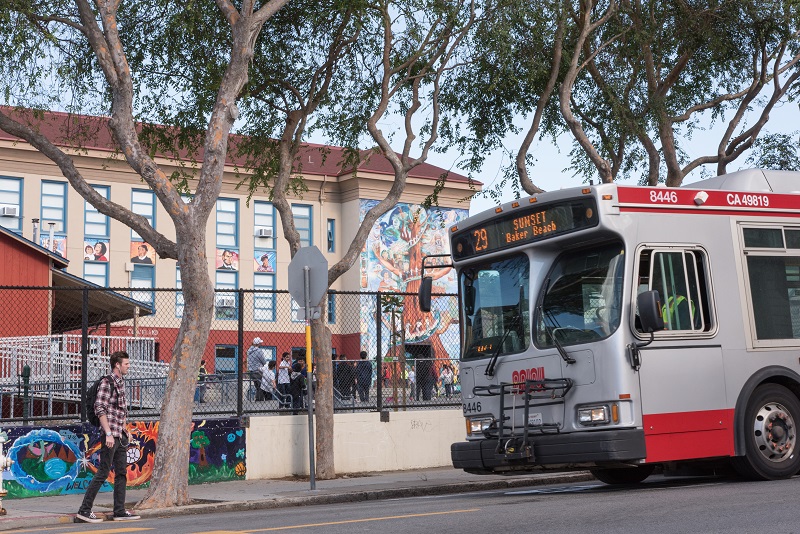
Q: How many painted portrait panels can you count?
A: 5